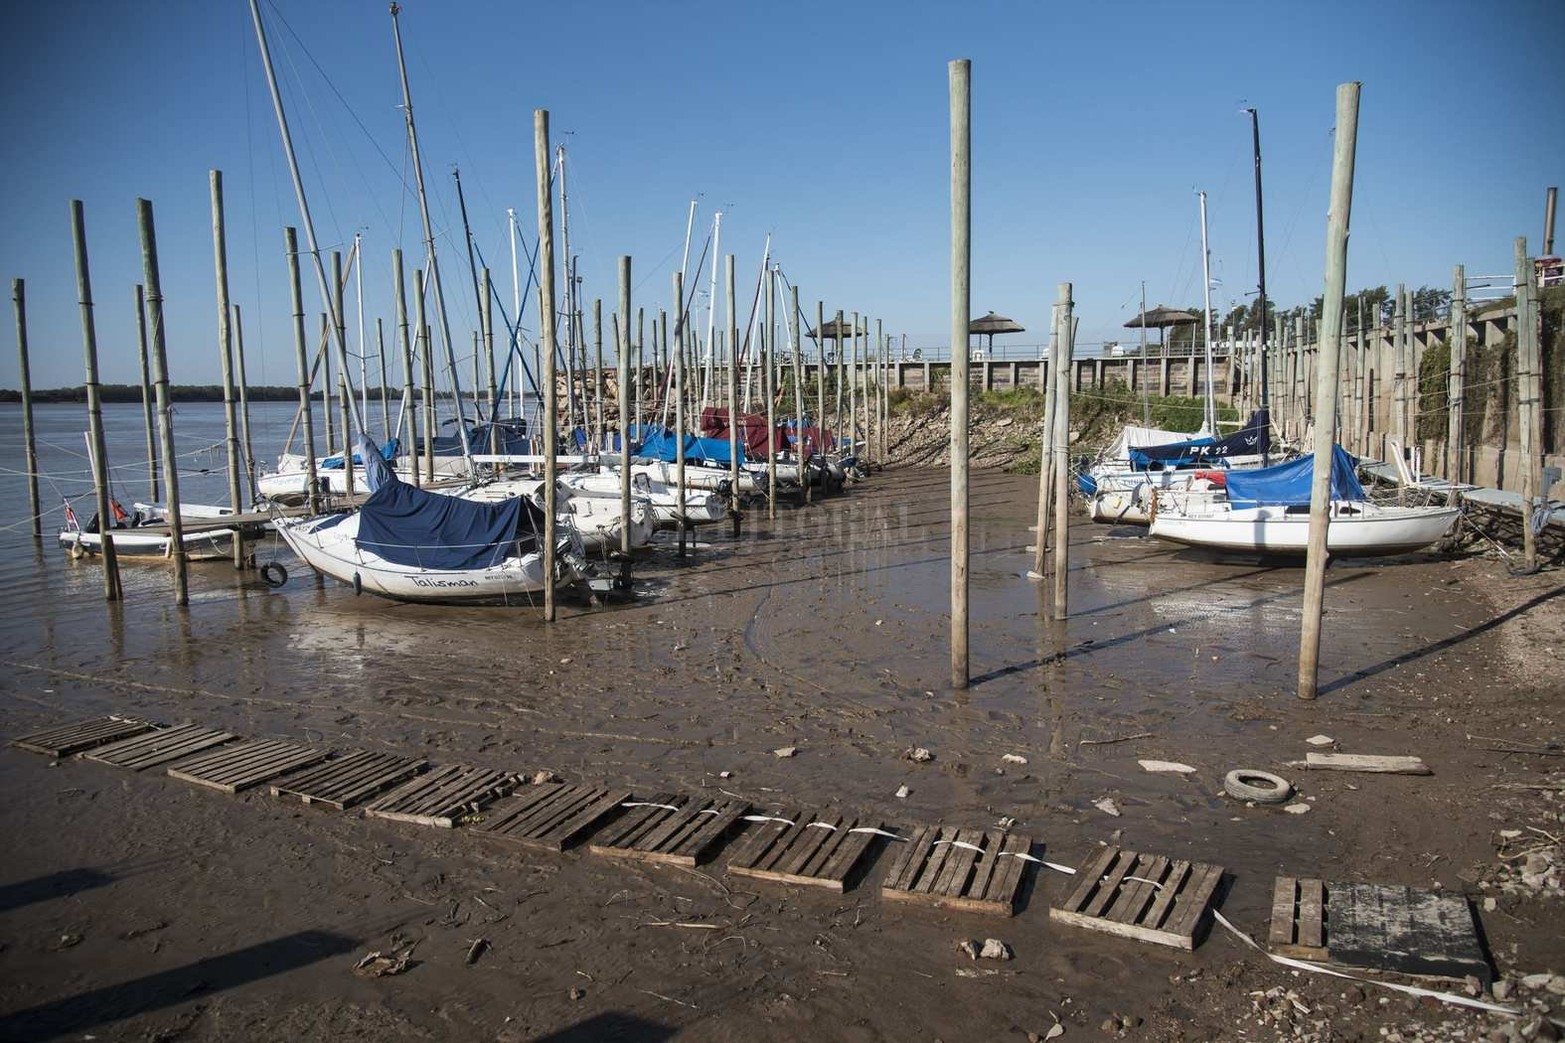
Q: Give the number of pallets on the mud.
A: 11